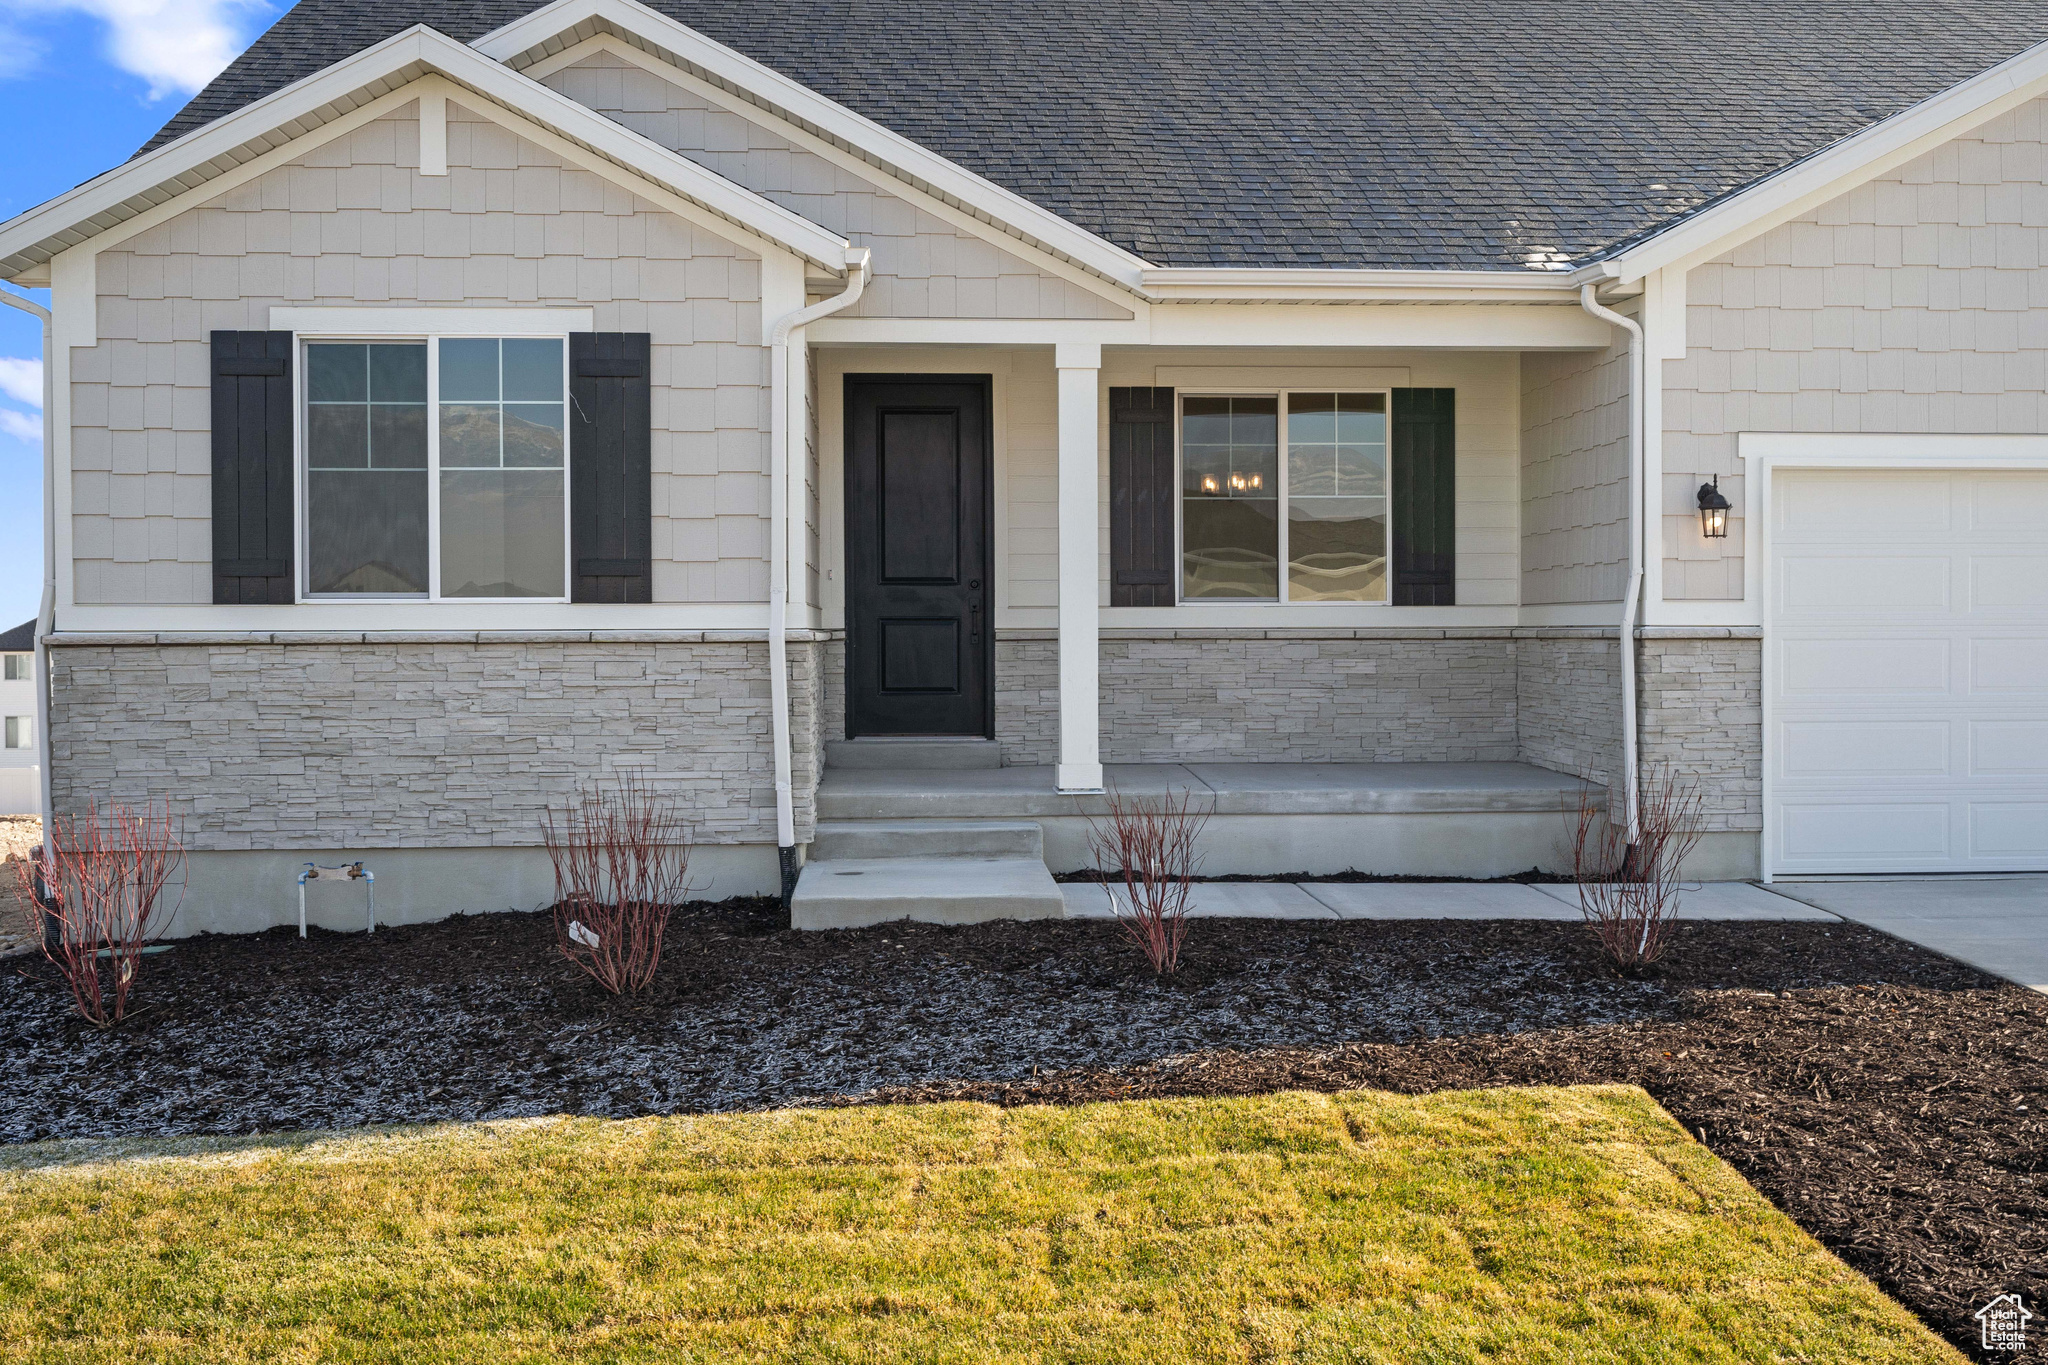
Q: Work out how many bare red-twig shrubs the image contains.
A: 4